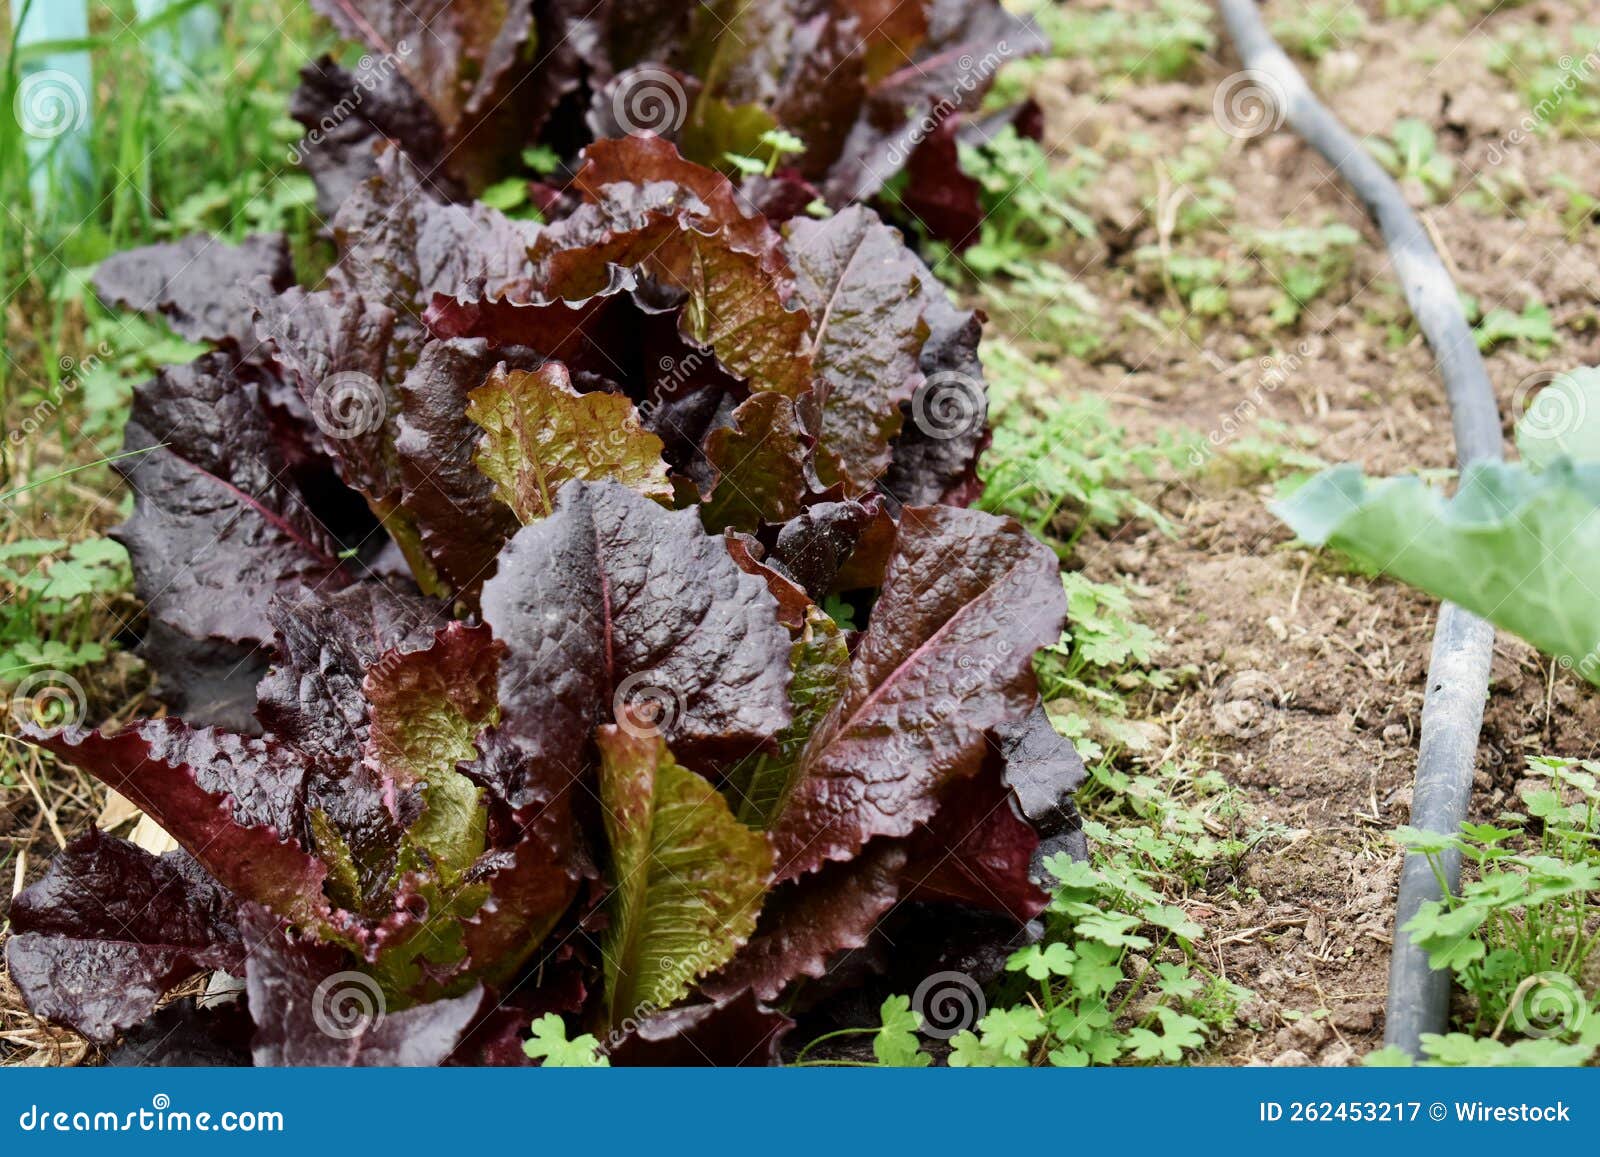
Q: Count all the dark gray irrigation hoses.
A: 1